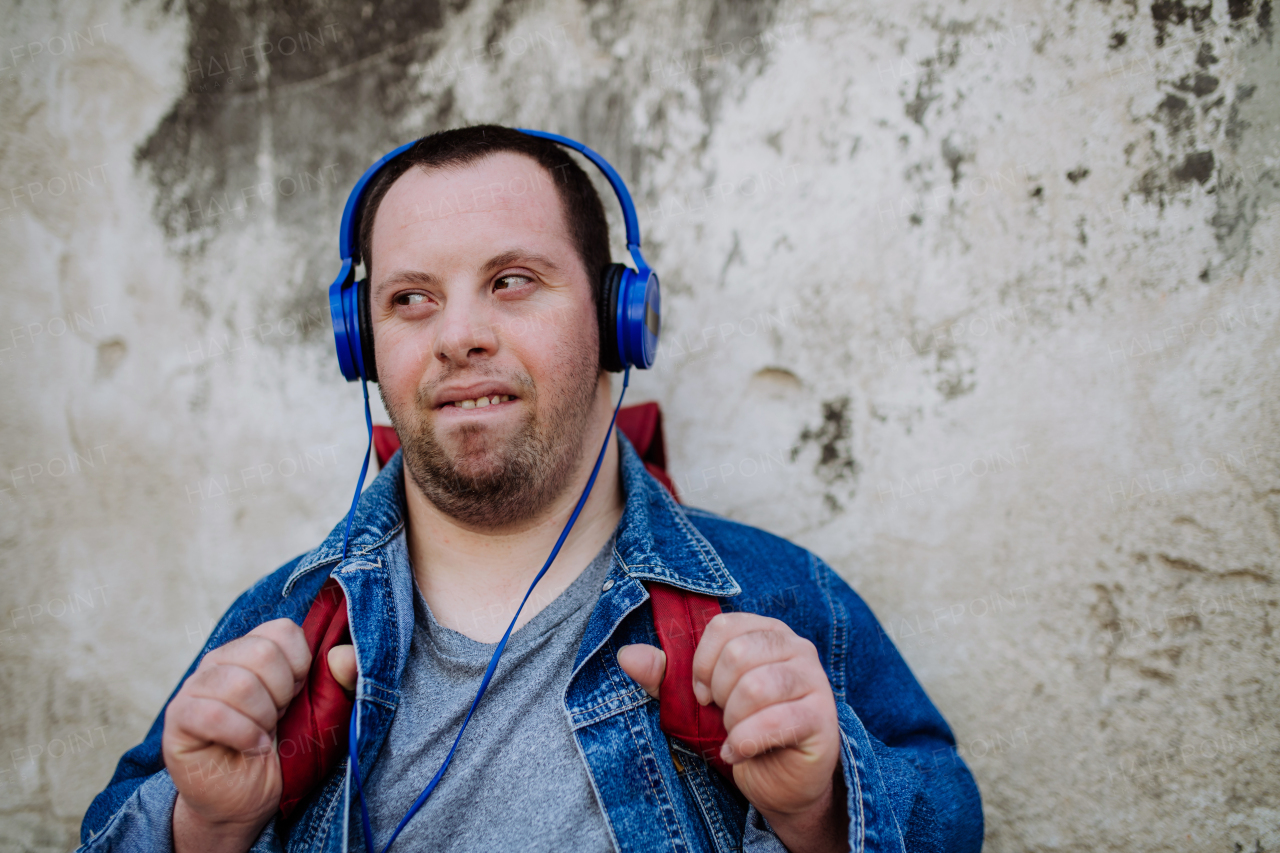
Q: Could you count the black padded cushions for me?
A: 2